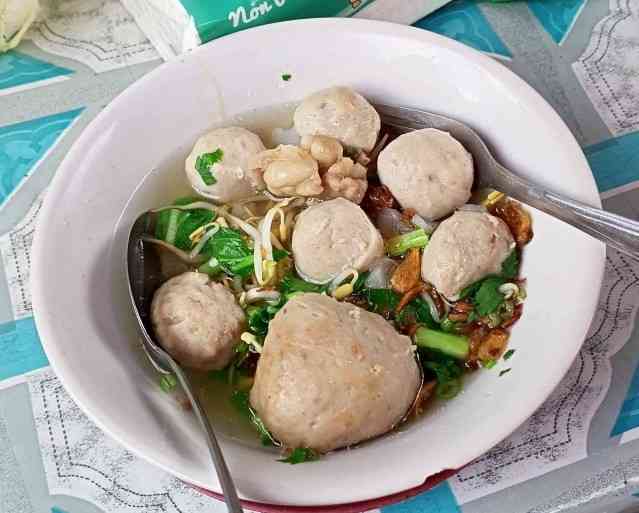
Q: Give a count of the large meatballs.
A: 1